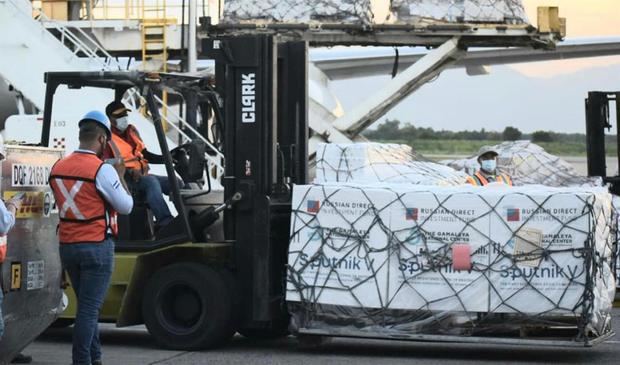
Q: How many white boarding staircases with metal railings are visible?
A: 1